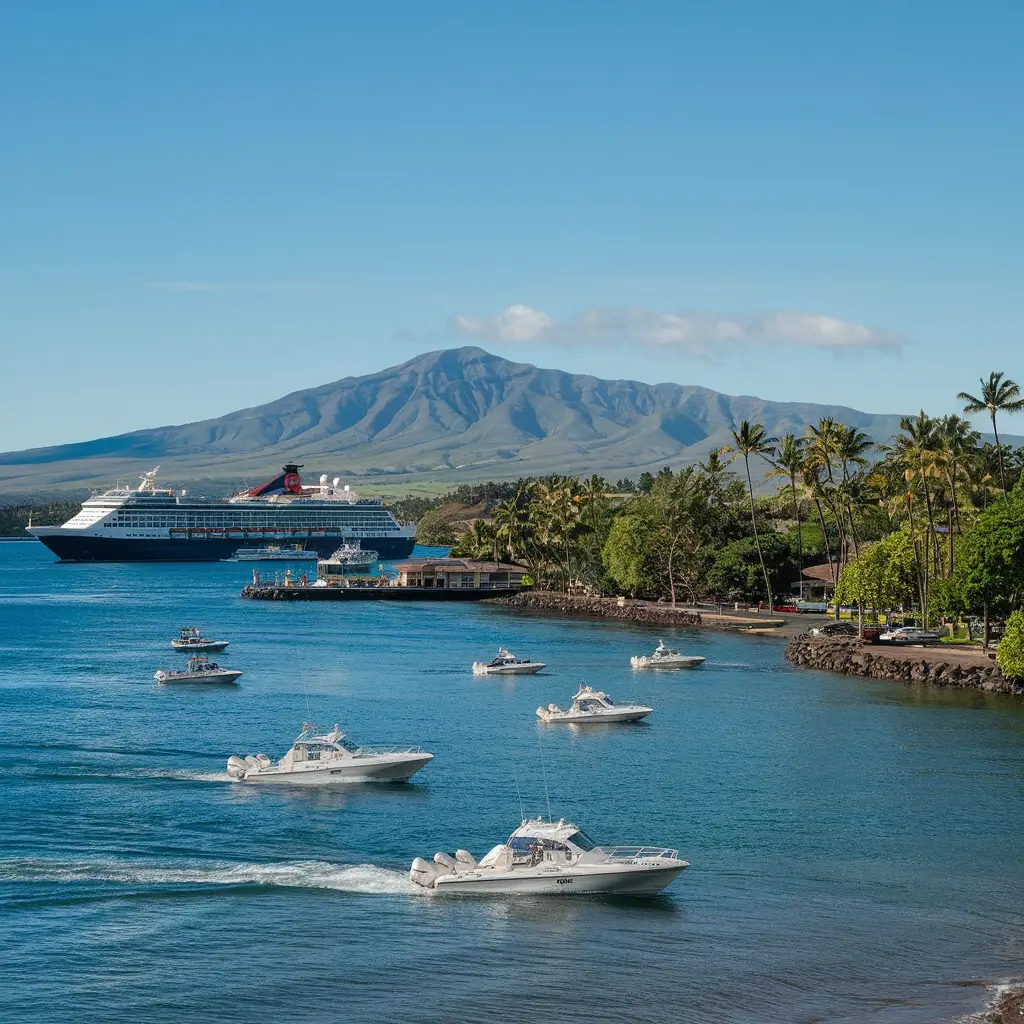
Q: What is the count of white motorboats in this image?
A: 7